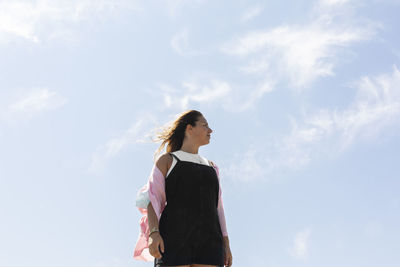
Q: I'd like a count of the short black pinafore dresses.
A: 1